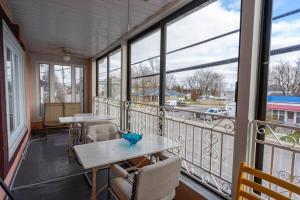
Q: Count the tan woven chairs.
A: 2